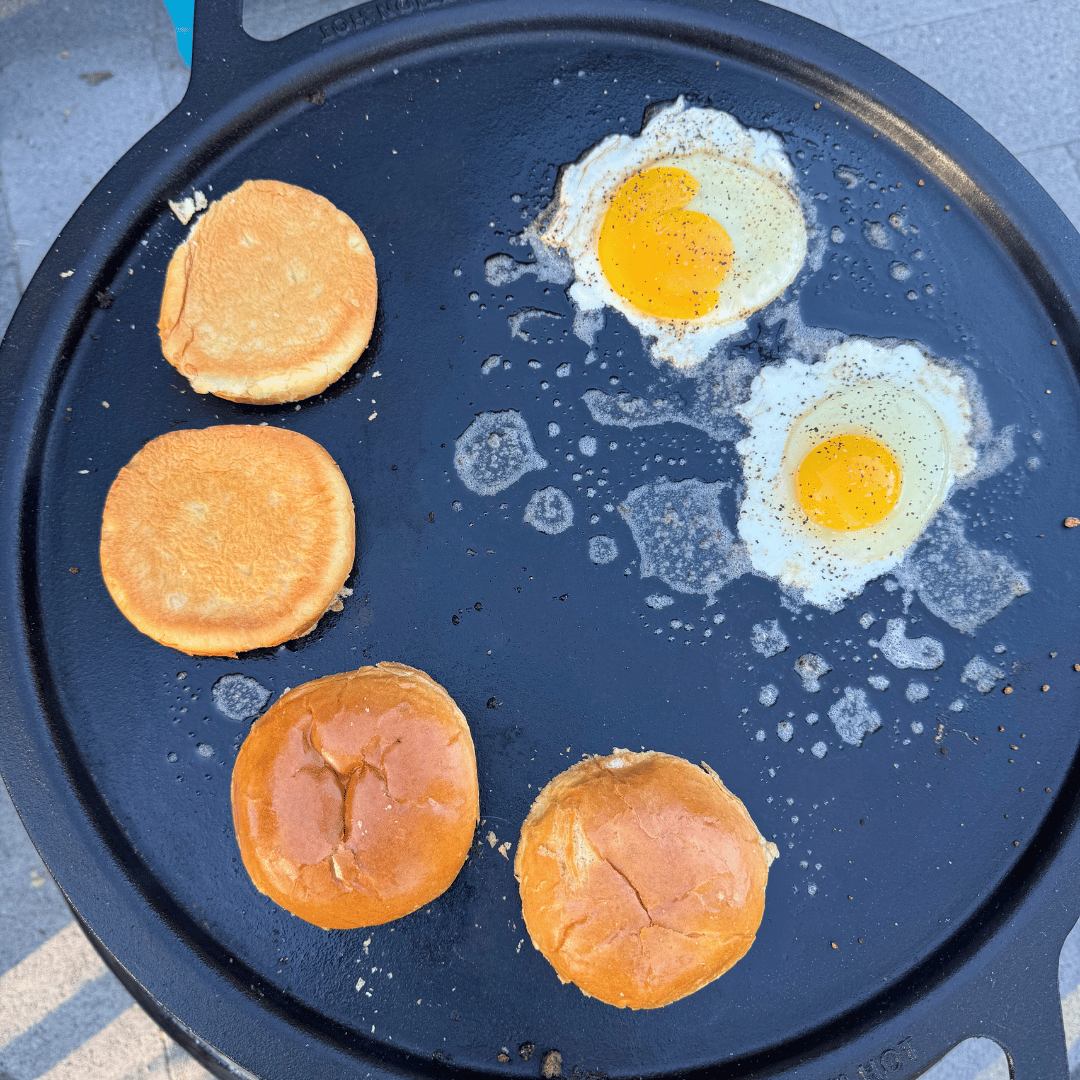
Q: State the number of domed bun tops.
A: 2